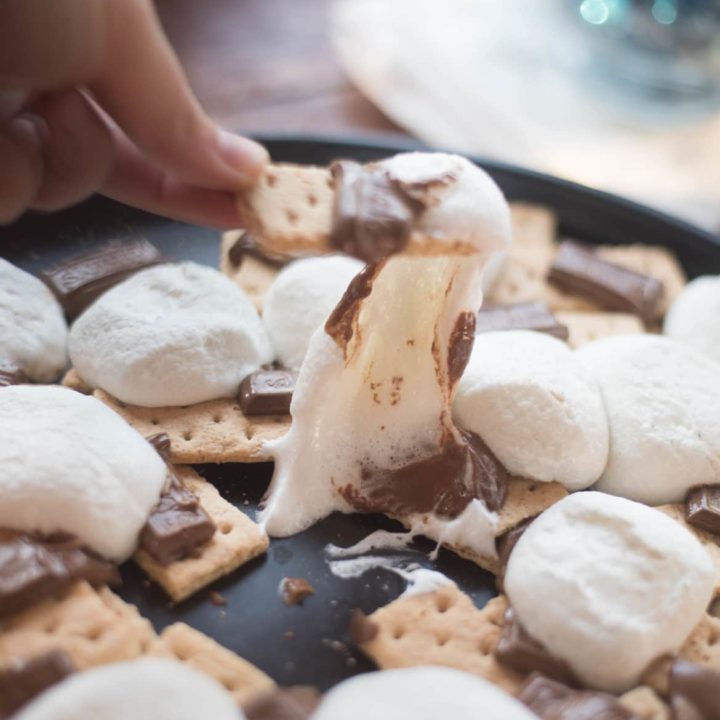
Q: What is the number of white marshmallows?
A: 11